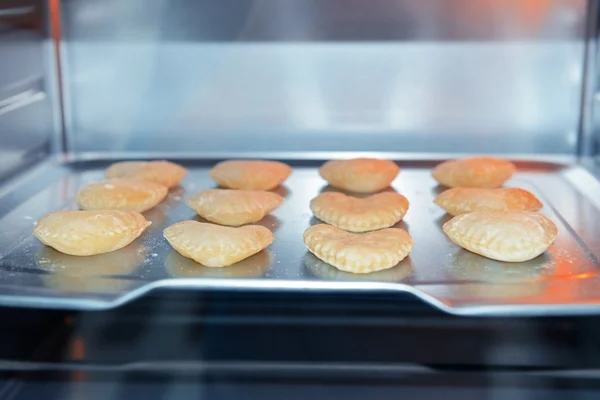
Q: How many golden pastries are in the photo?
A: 12